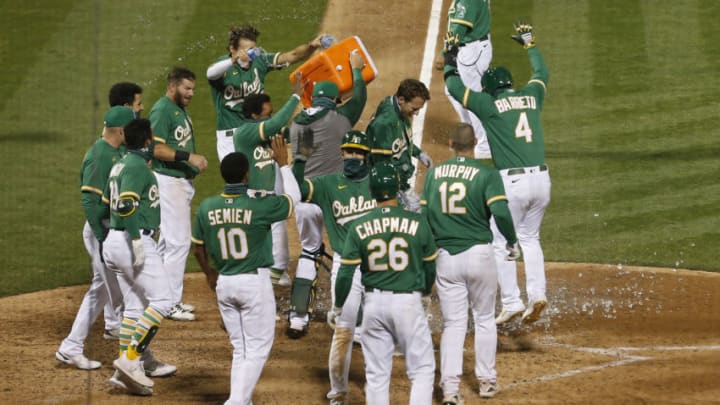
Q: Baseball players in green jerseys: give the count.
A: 13